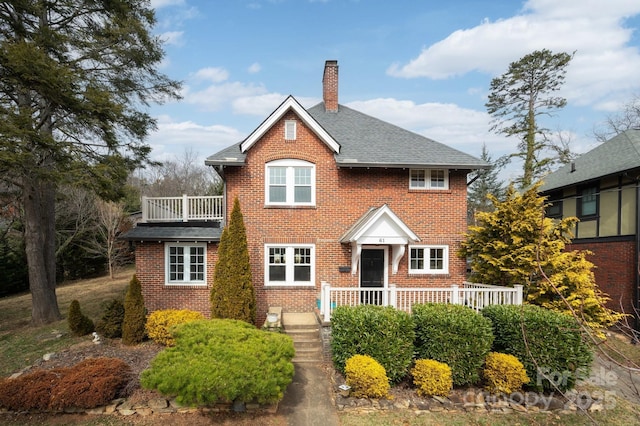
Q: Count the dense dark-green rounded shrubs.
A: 3